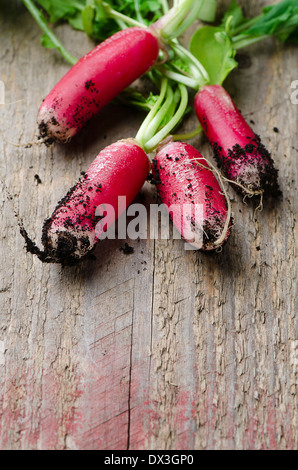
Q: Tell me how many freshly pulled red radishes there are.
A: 4